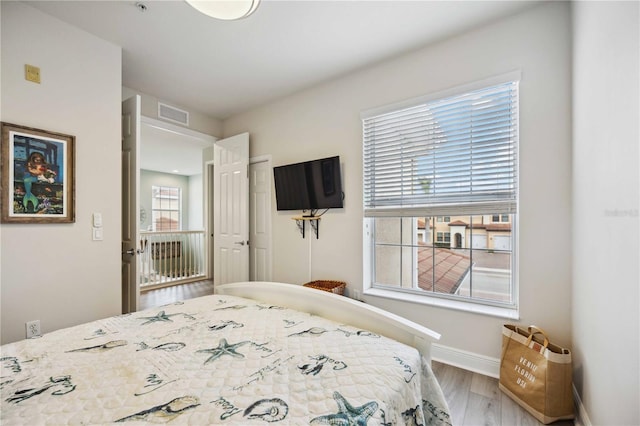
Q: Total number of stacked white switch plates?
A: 2